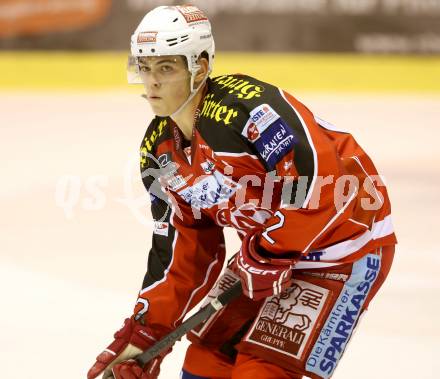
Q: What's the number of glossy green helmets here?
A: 0